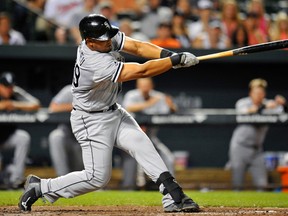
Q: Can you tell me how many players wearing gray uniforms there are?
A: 5